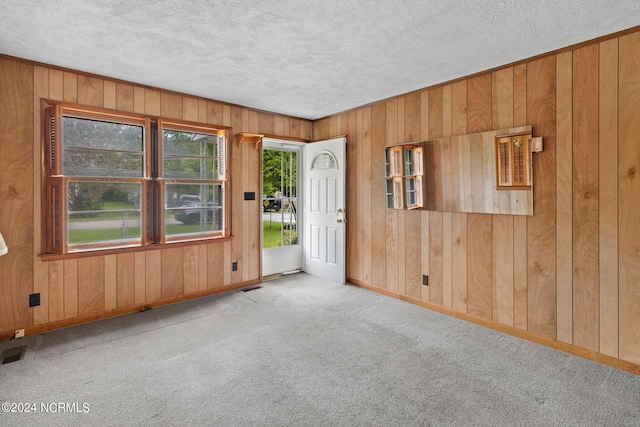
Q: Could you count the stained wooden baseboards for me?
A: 2